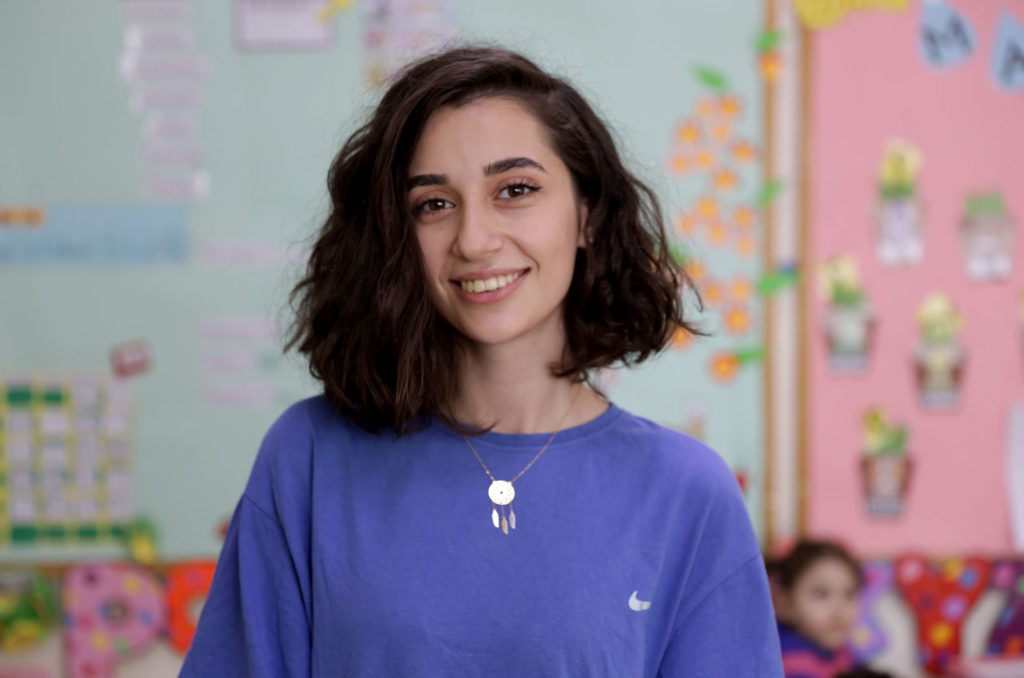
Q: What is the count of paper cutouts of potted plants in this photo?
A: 5